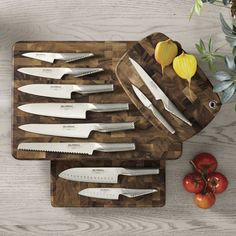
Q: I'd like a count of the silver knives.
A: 10